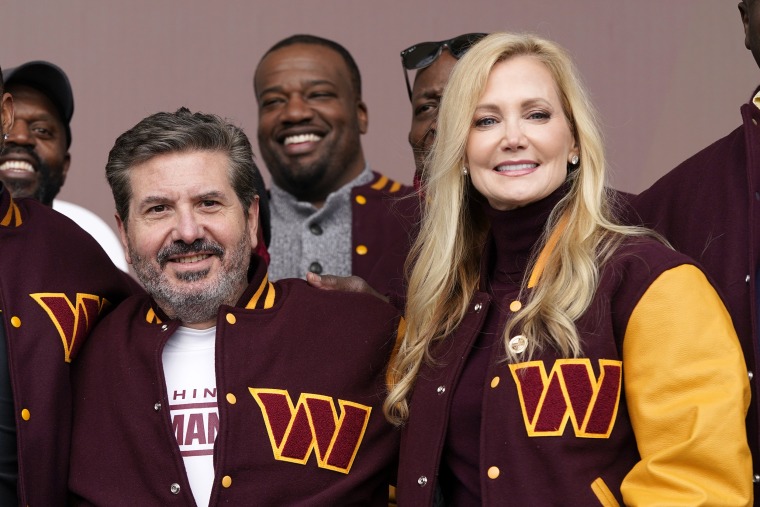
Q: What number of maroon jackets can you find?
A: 5